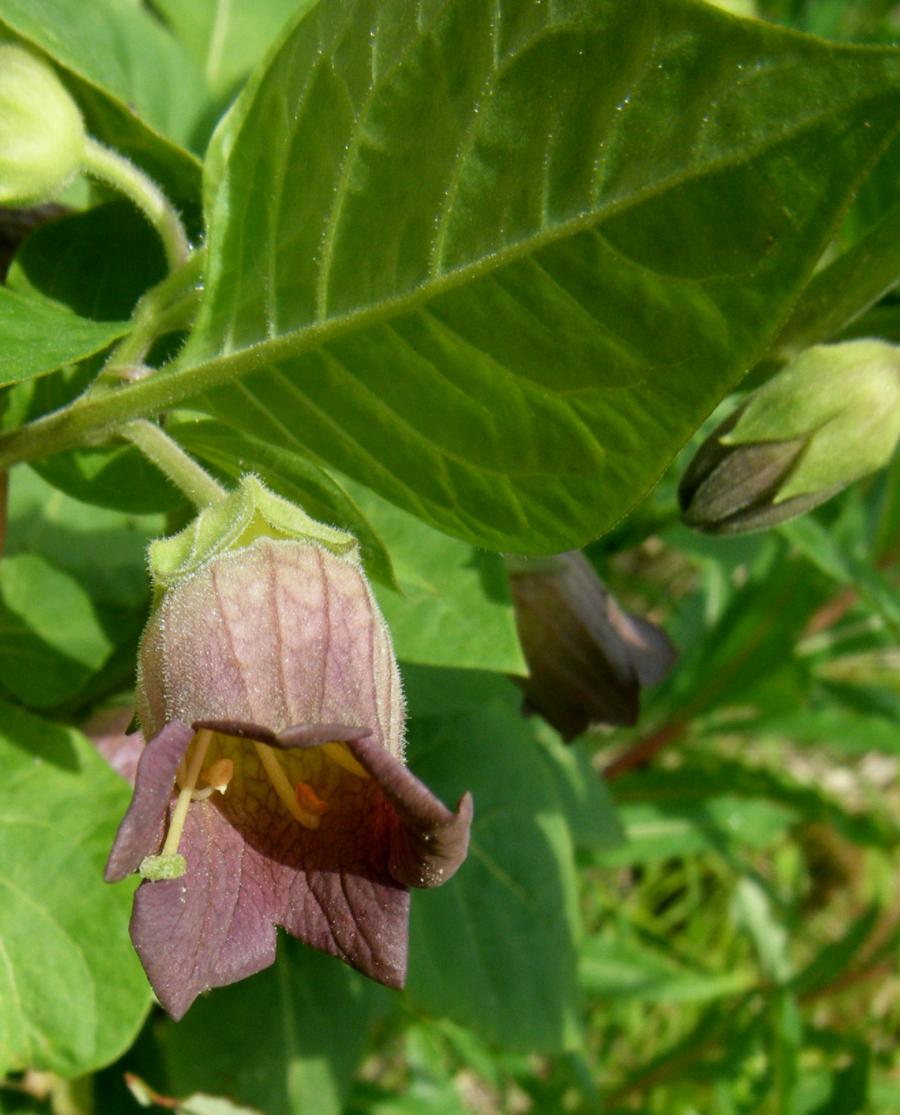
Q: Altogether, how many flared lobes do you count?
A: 5